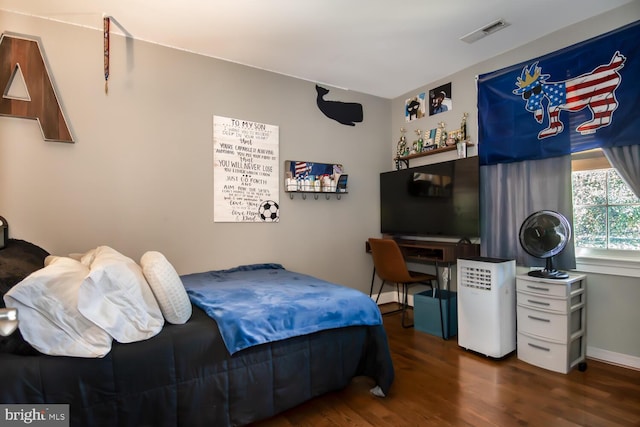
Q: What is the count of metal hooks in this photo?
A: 5